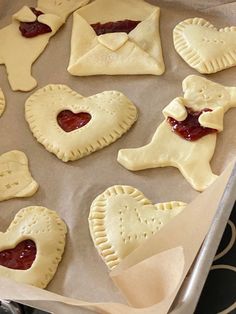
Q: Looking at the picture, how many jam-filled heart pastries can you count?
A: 2